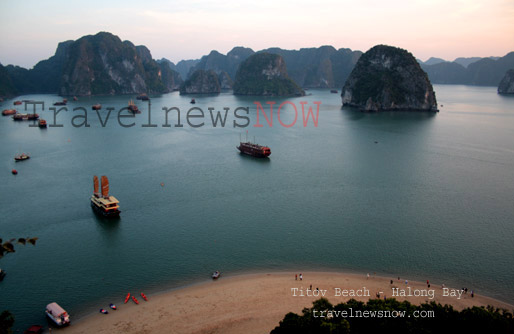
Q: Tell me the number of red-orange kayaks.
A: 3